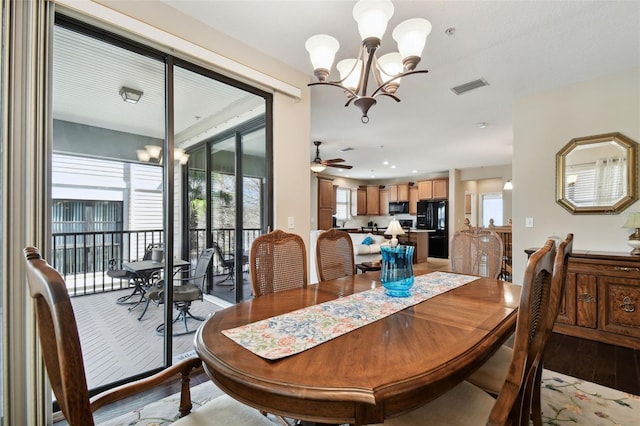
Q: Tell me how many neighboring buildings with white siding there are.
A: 1